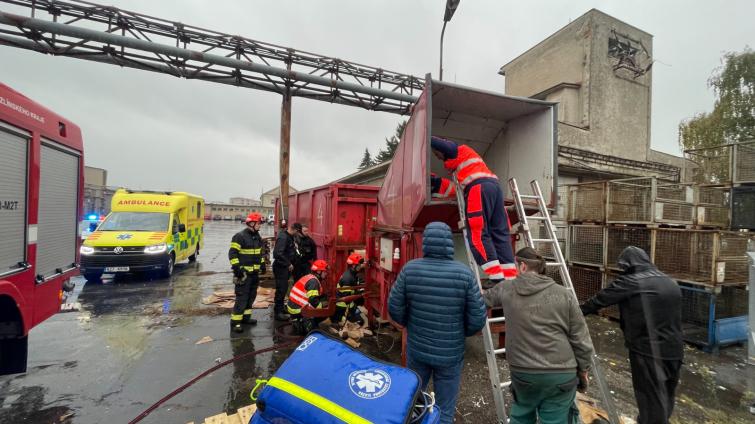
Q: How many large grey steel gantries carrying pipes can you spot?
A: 1